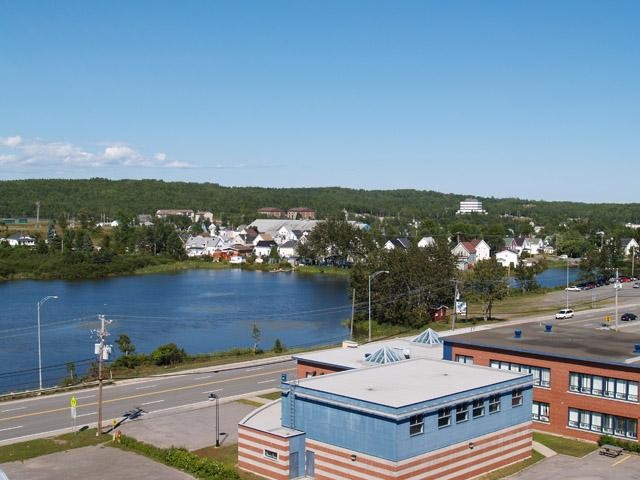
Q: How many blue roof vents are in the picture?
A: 3